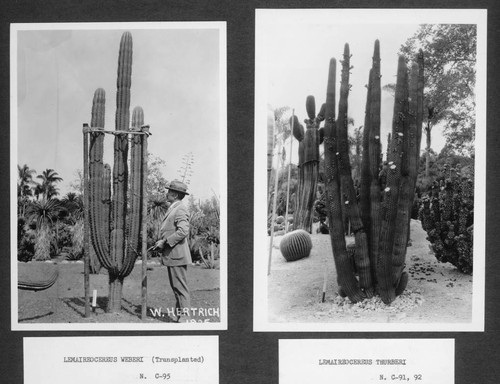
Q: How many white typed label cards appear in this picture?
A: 2